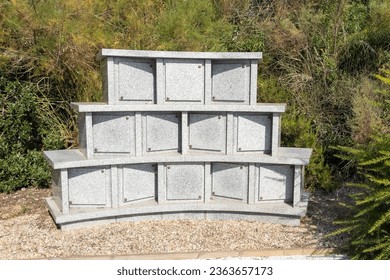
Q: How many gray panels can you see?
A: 12